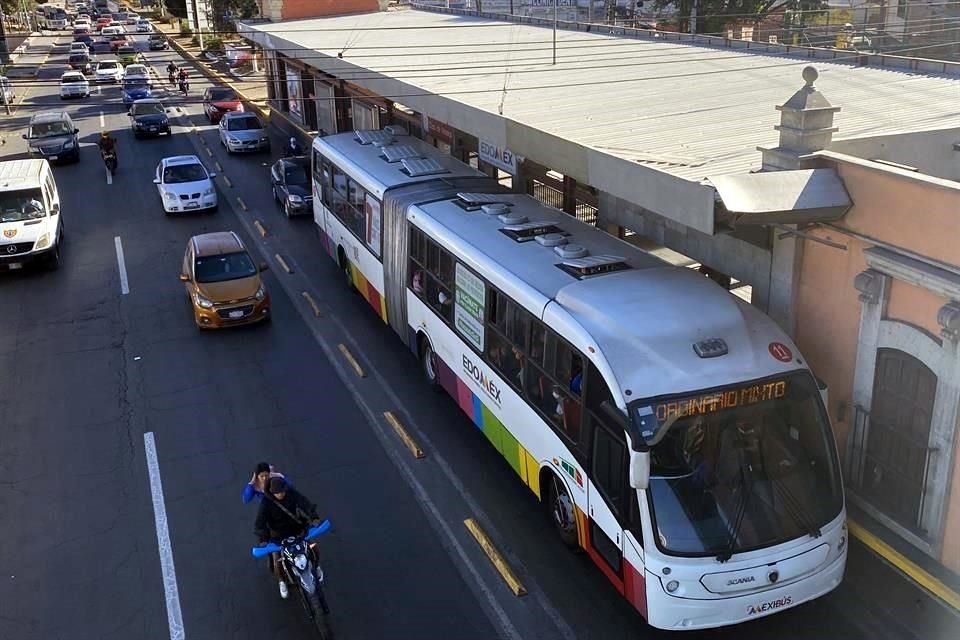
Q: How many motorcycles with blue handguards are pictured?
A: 1